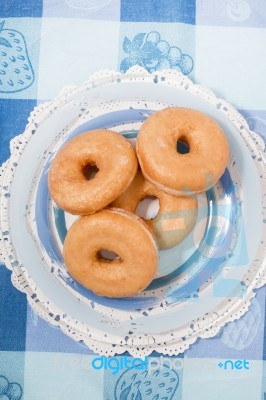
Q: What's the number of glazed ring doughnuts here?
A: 4